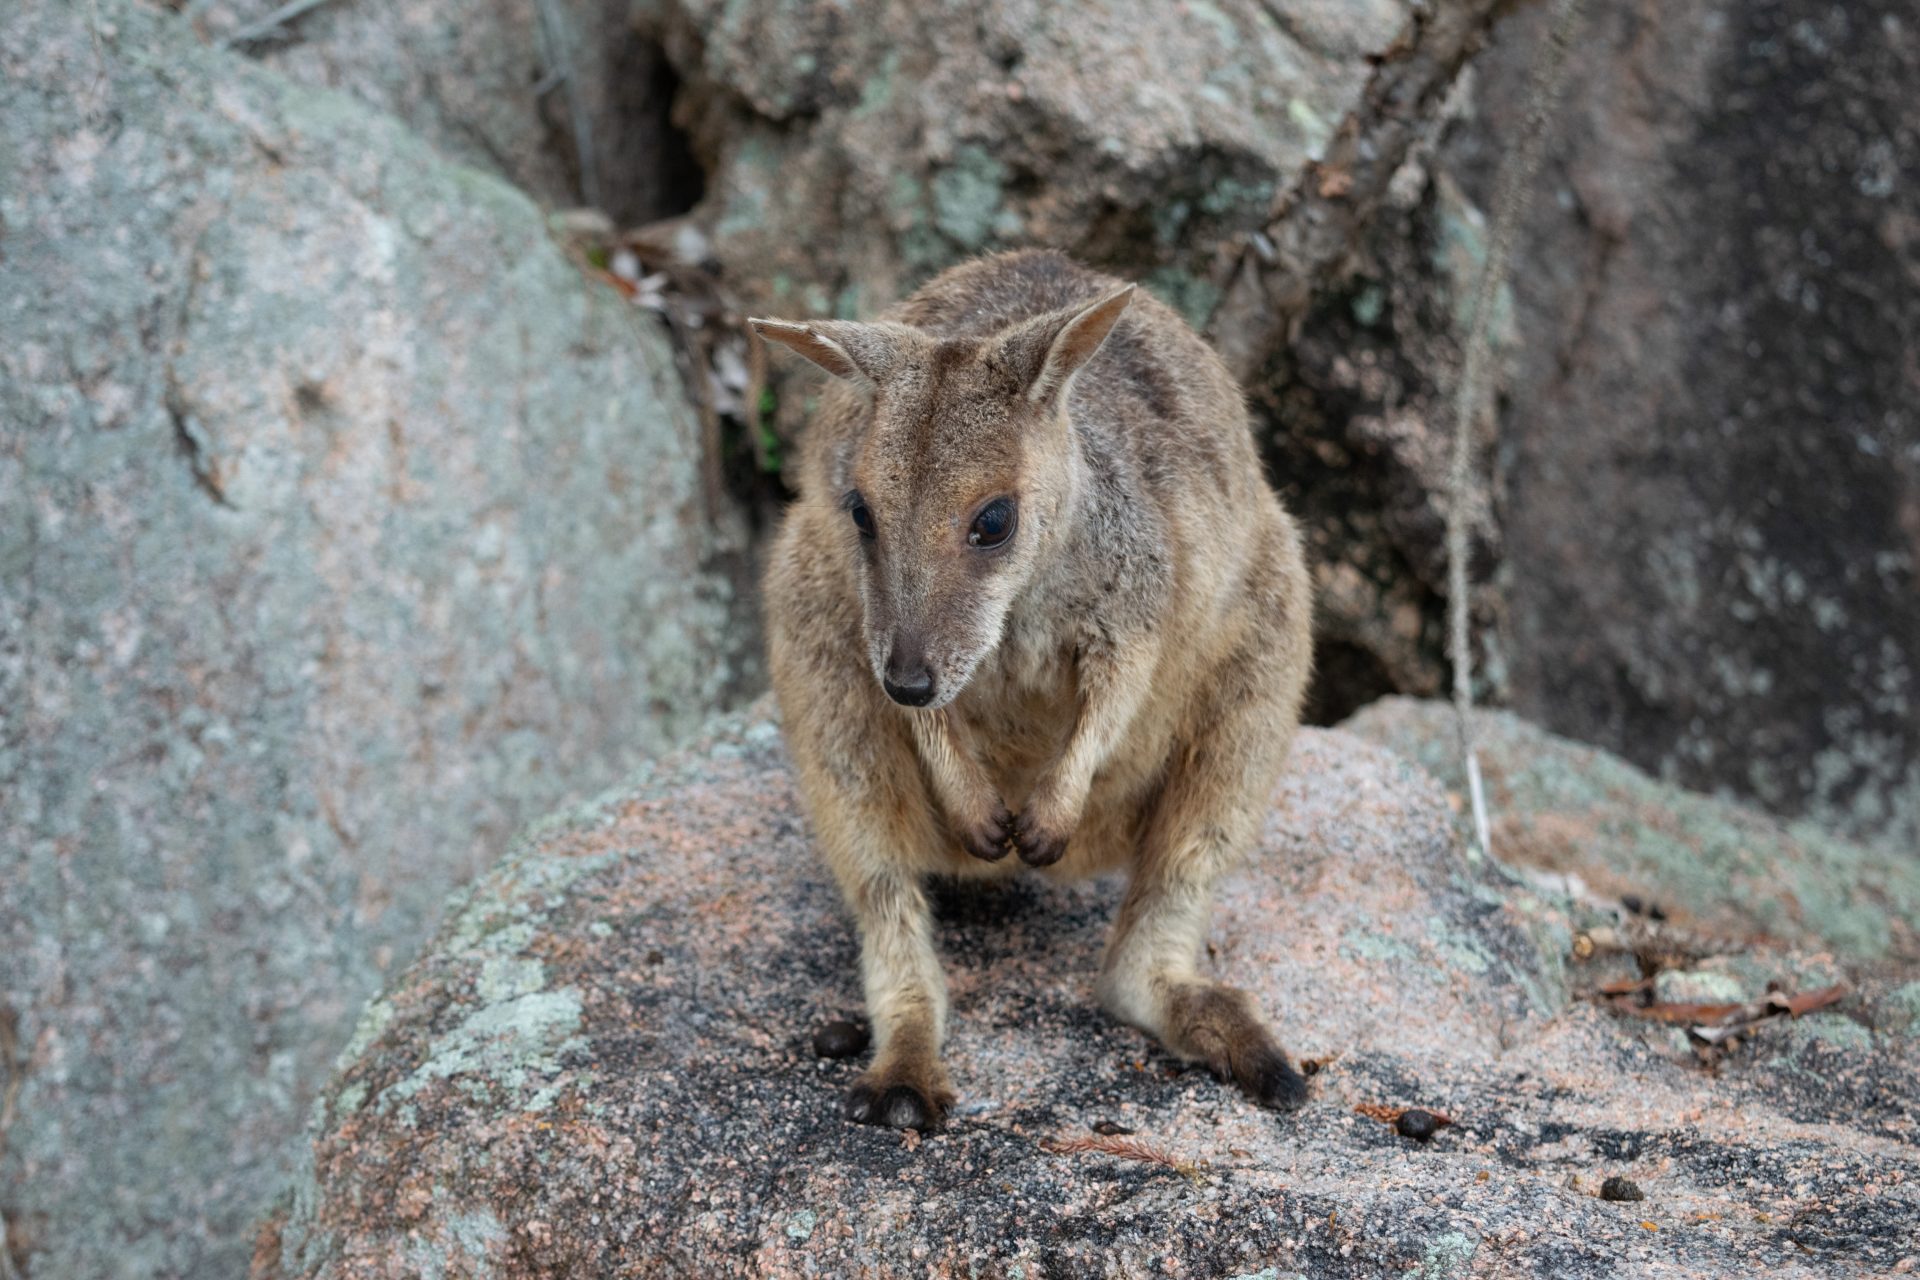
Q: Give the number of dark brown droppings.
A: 3